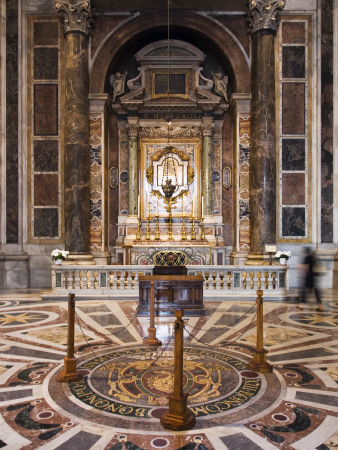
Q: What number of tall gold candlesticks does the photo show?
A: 6